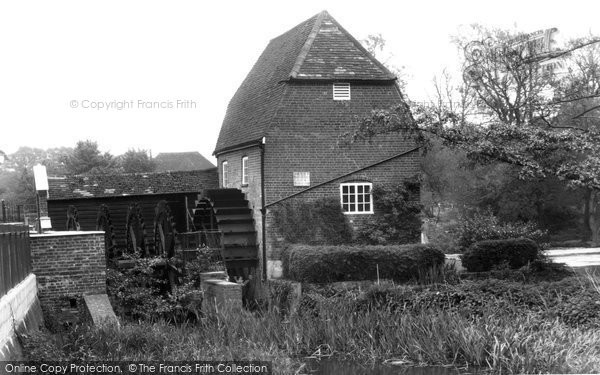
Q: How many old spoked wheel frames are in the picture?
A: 4